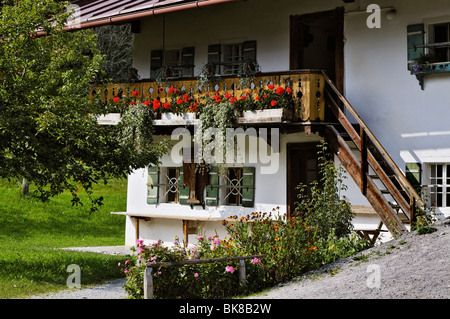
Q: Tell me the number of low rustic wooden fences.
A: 1